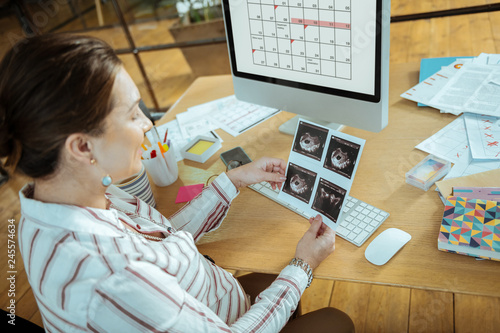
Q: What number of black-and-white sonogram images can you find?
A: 4